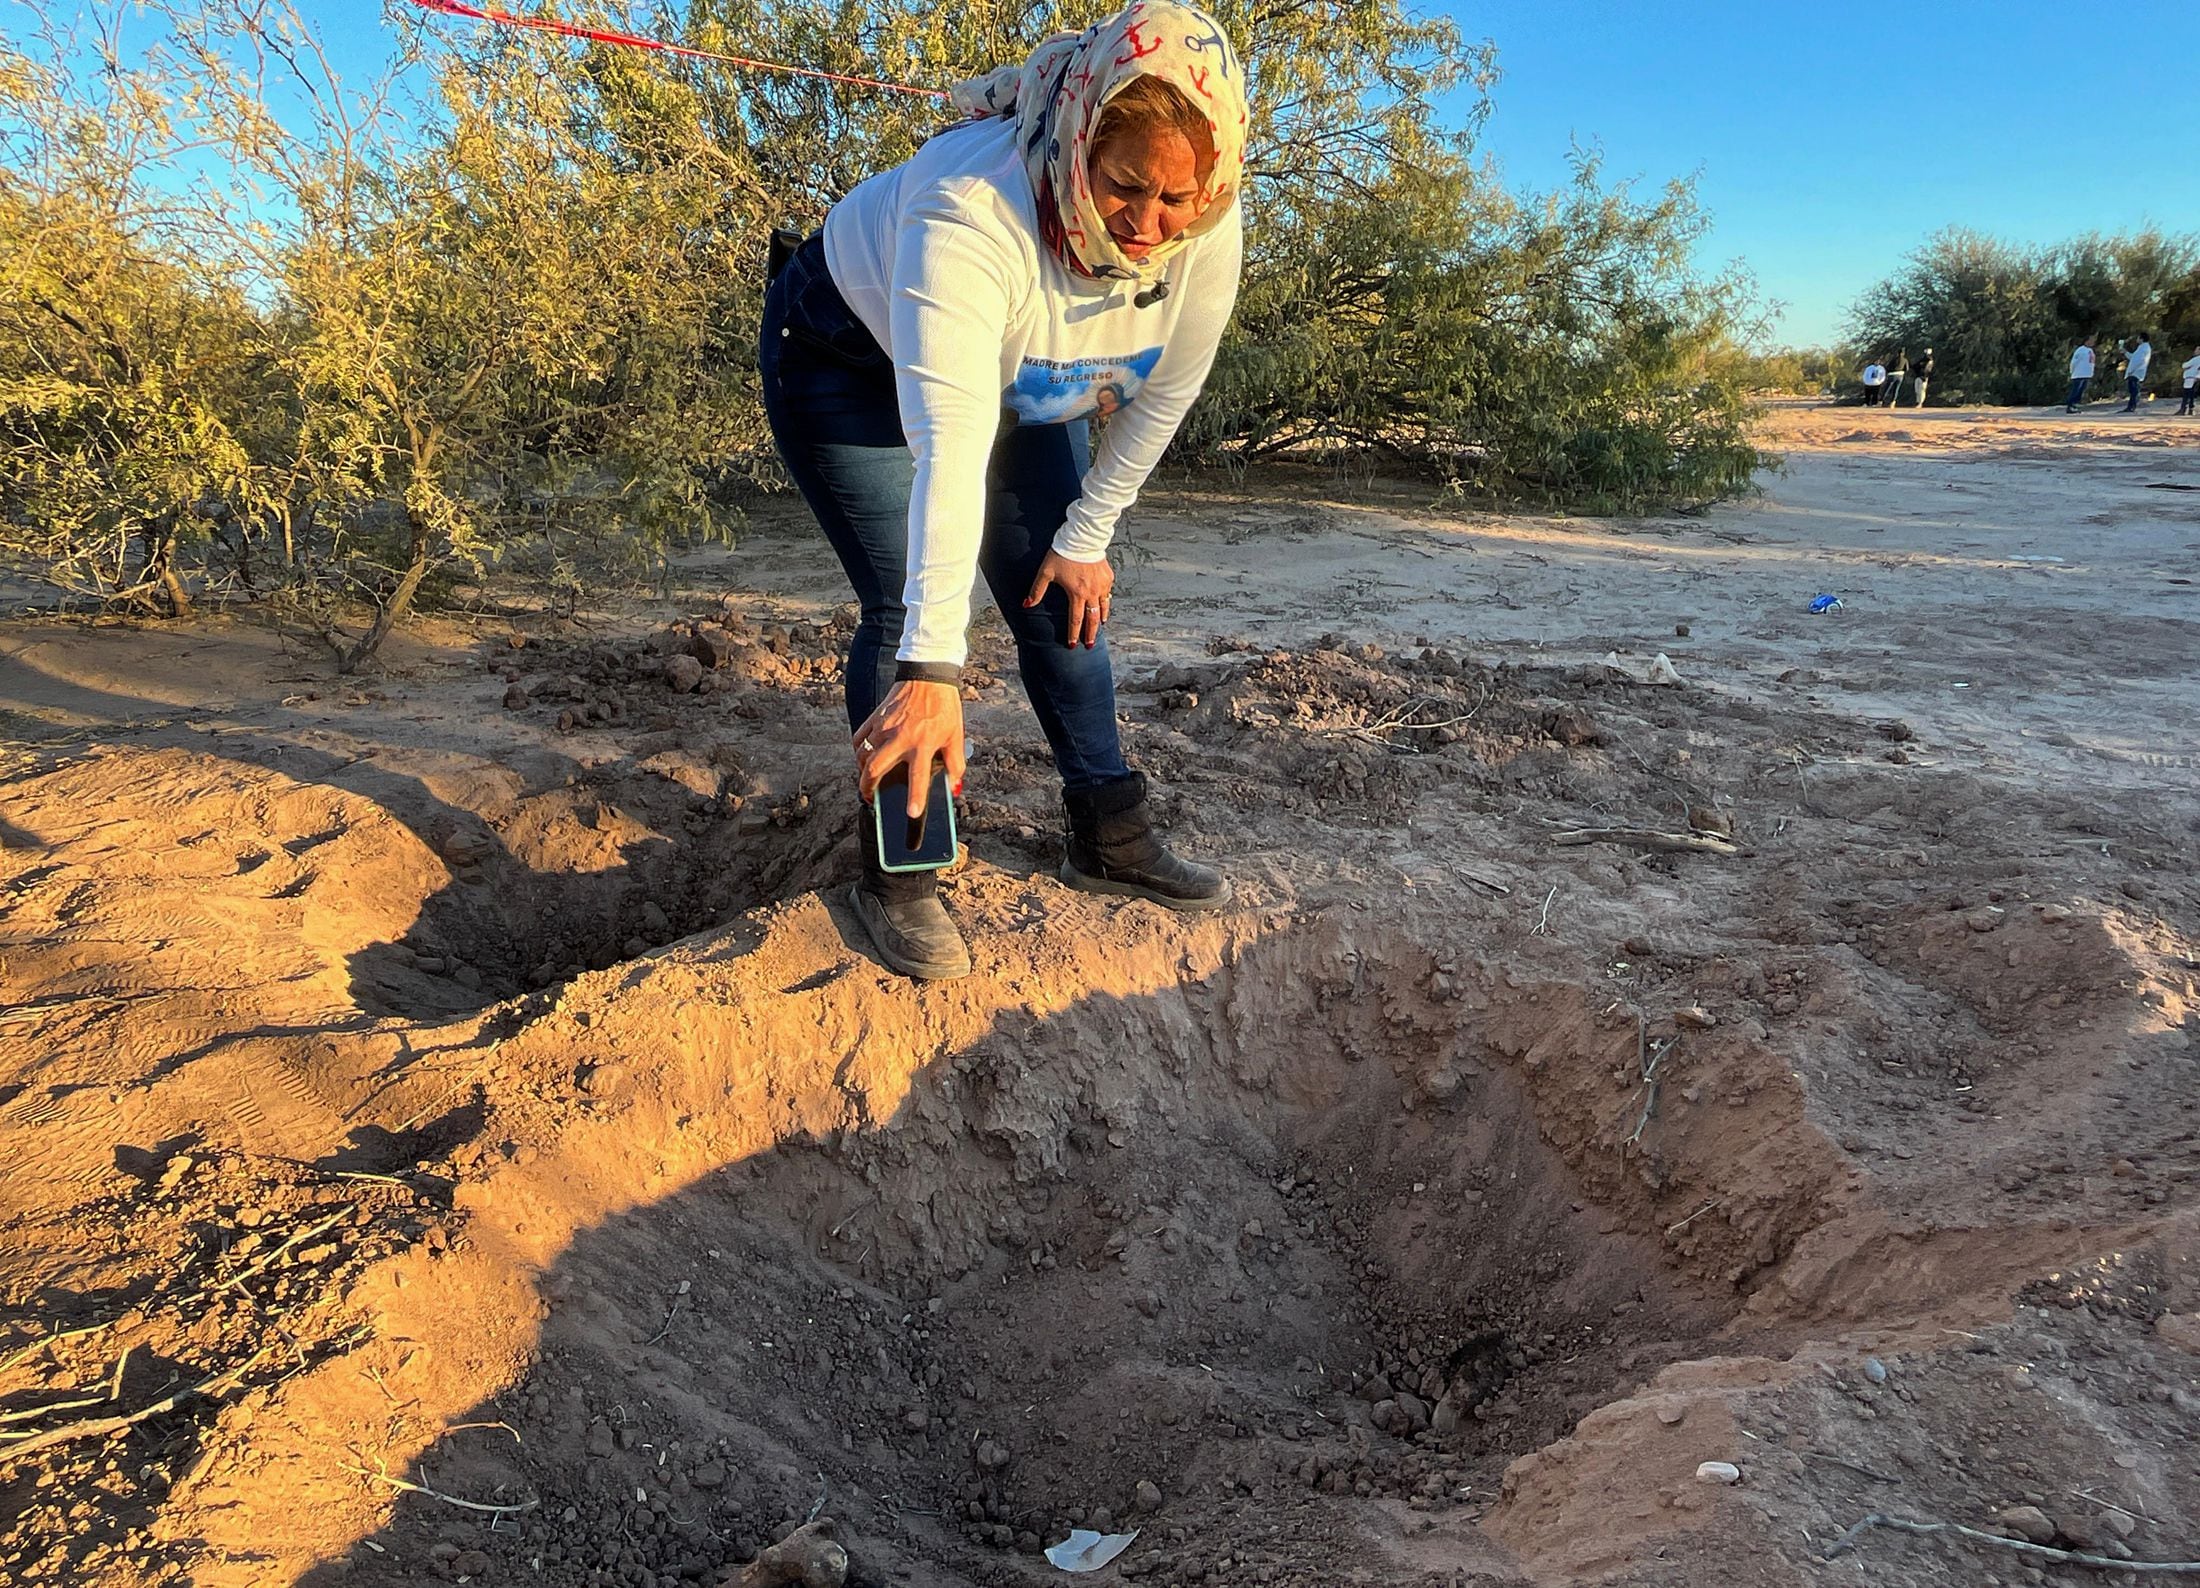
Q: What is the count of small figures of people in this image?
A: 6